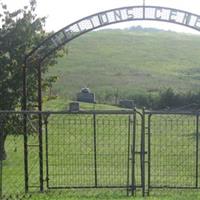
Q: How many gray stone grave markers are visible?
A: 3